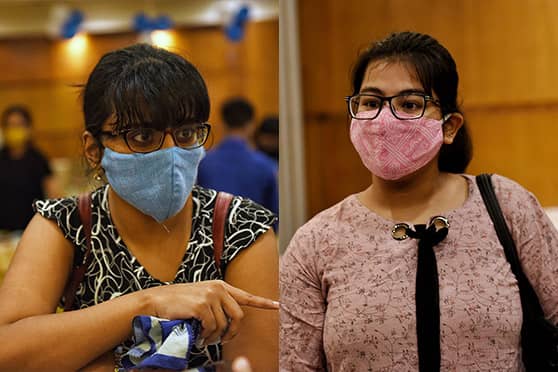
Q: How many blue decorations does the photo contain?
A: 3